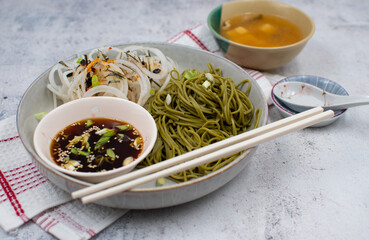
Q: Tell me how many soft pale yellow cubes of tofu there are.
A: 2